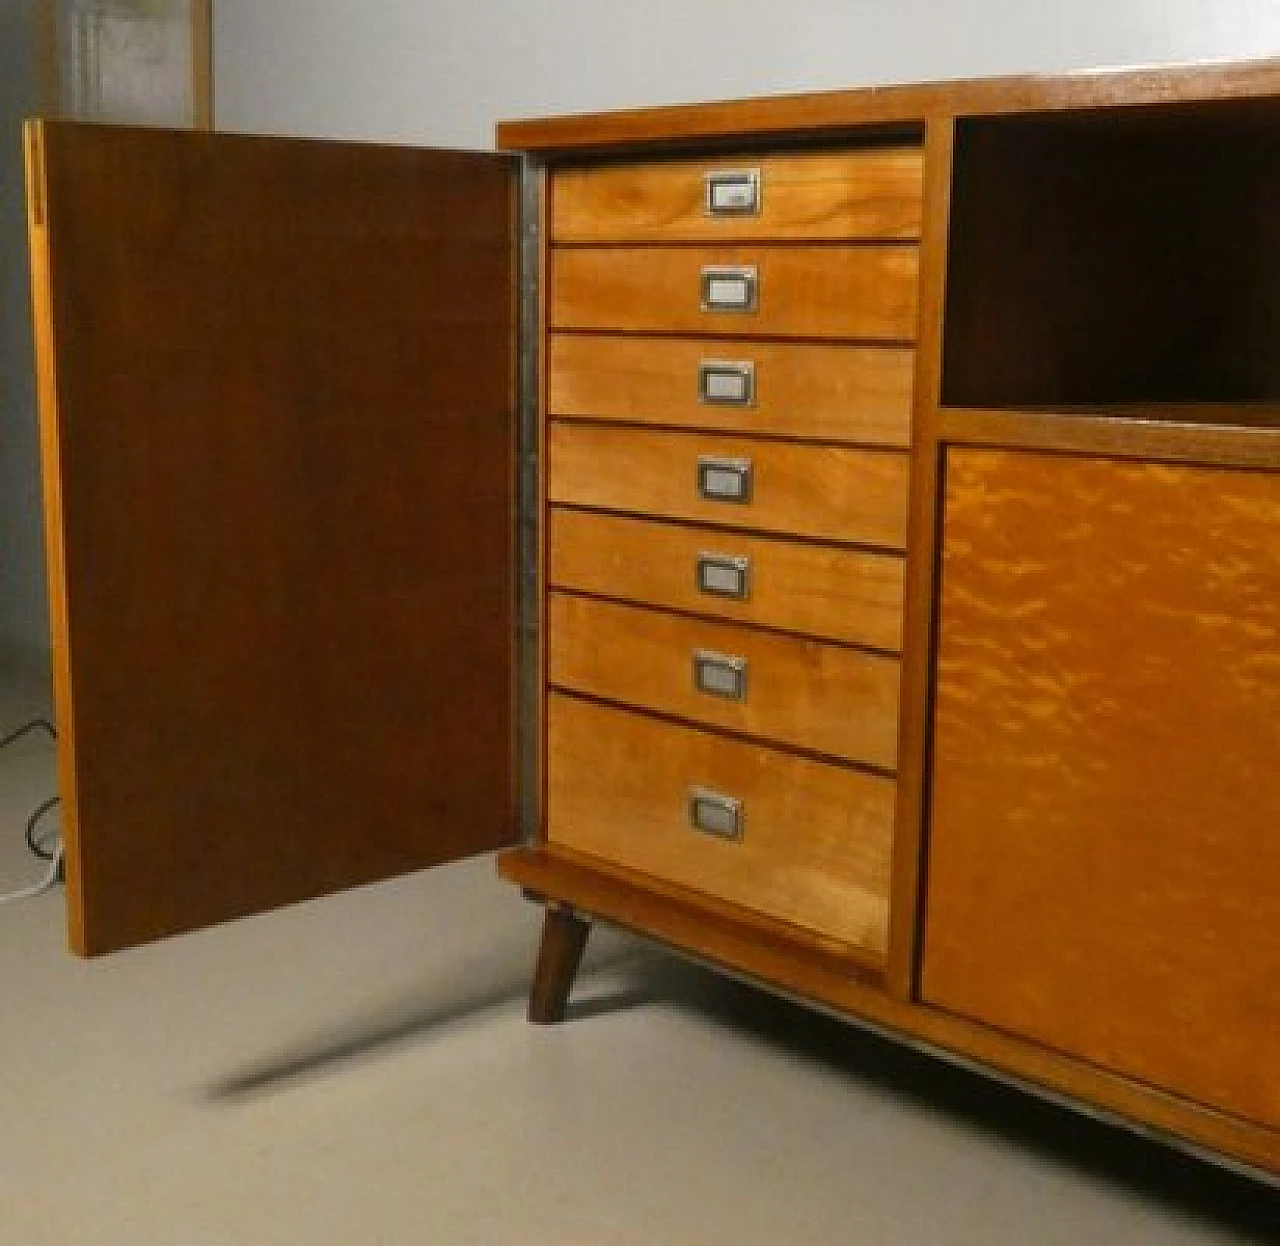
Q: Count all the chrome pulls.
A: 7